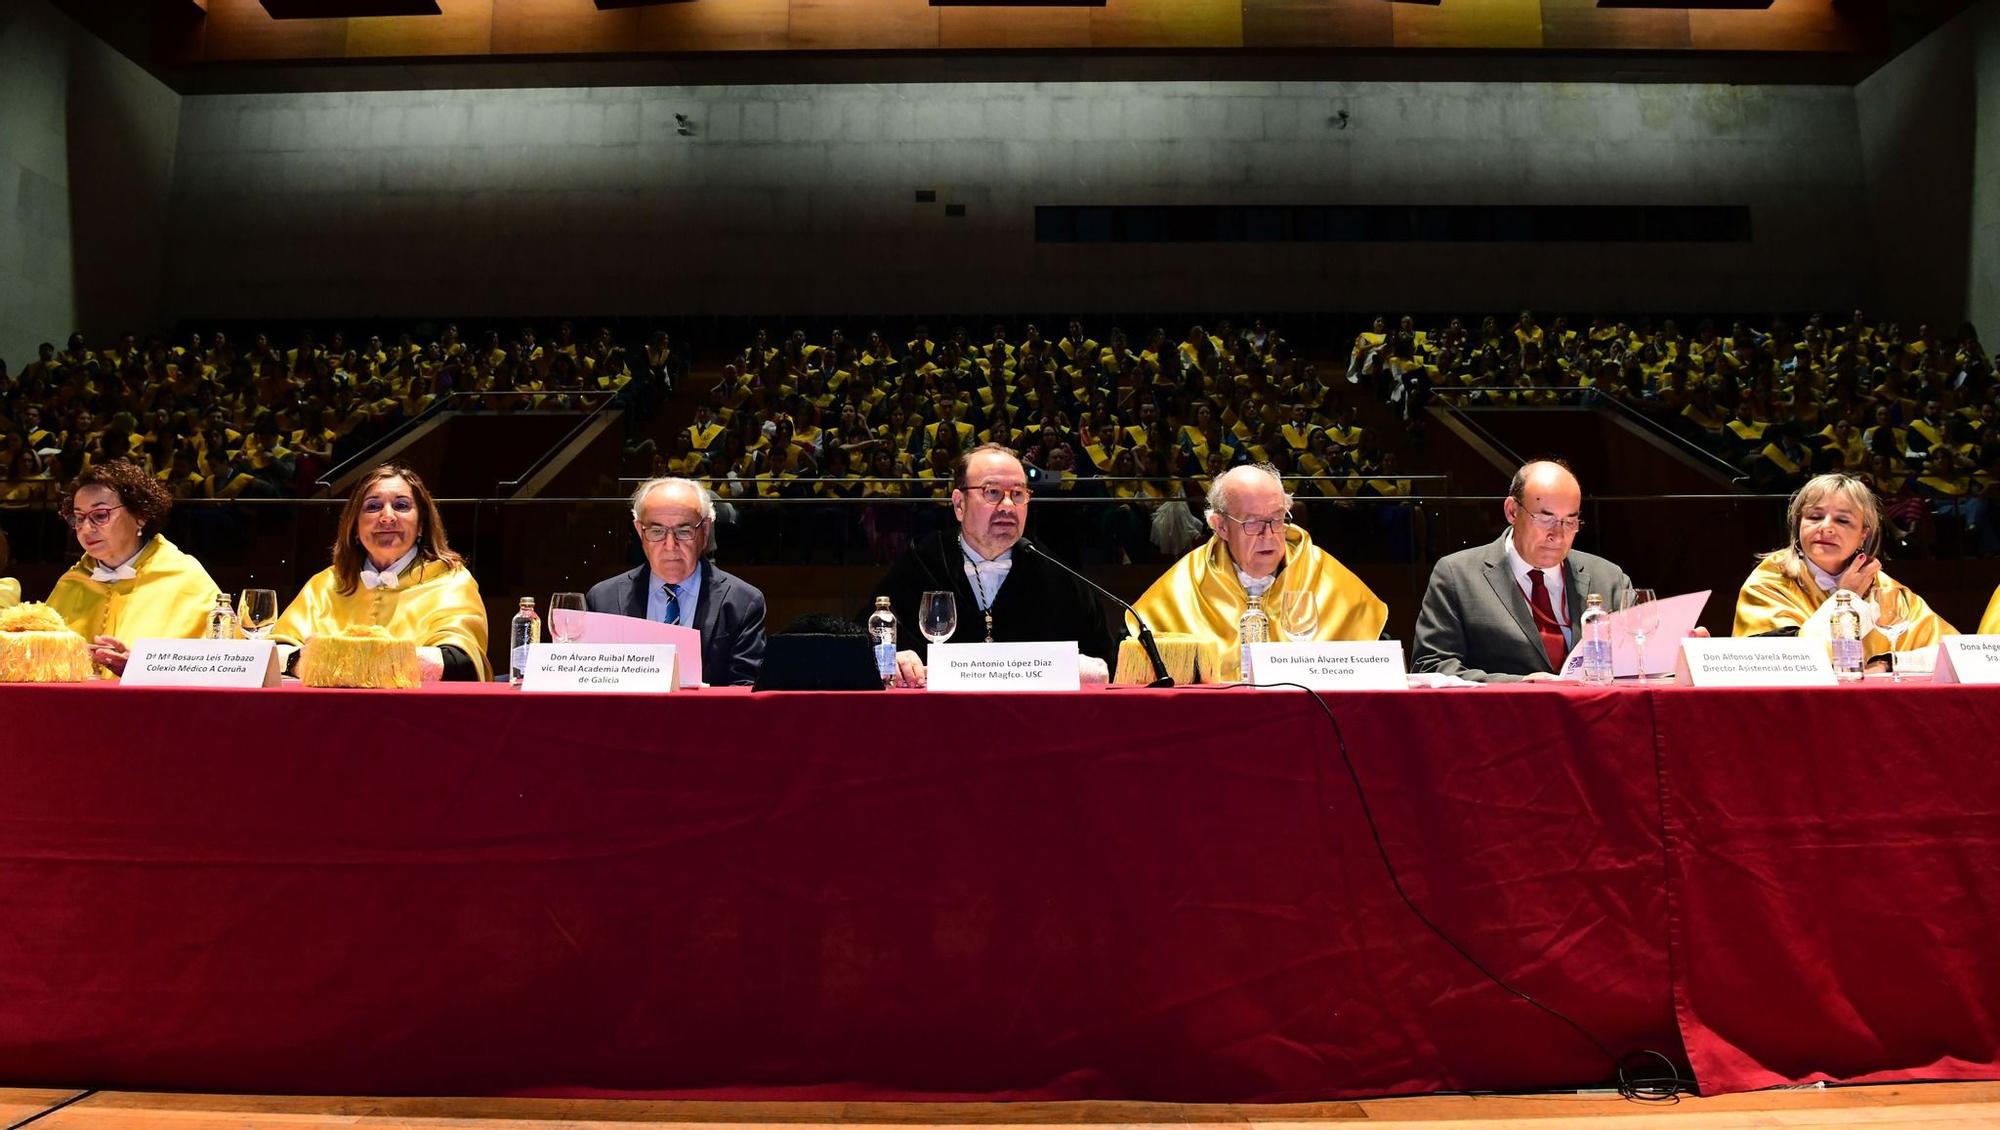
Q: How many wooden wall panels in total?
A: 11